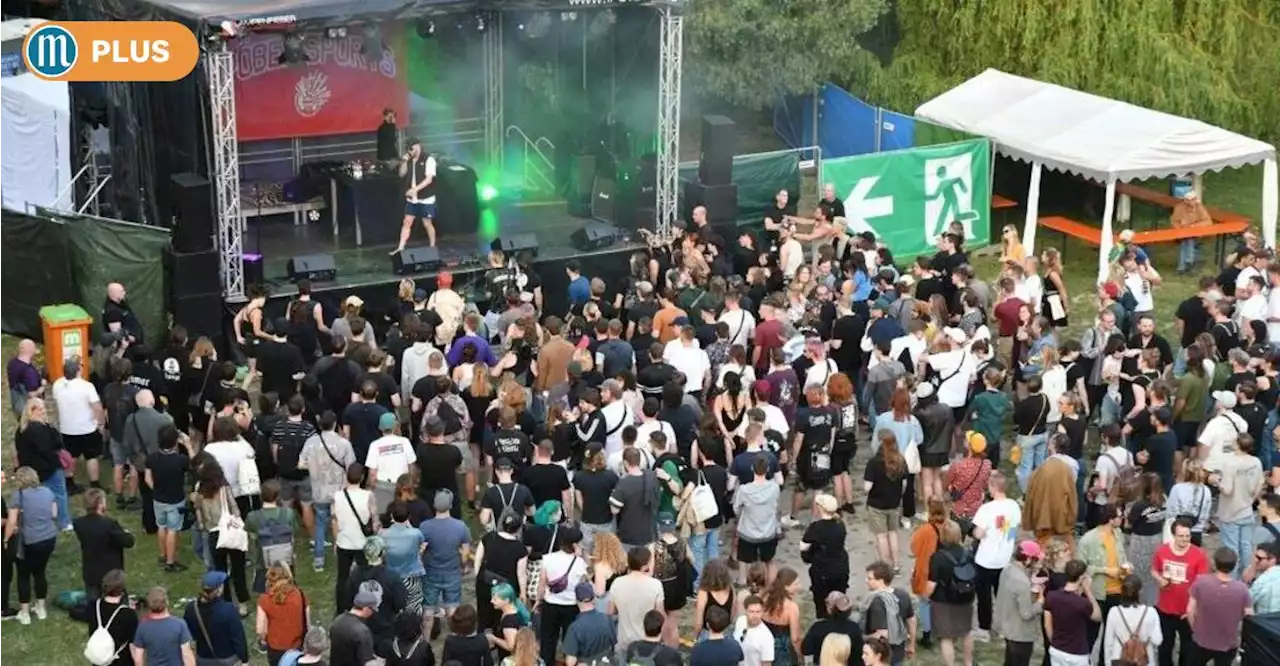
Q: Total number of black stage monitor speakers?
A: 4